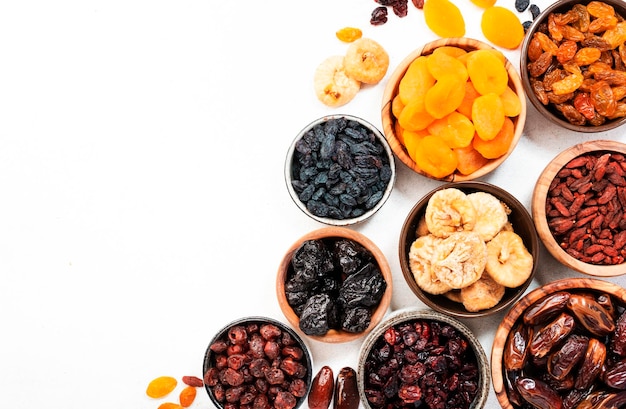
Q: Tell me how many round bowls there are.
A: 9